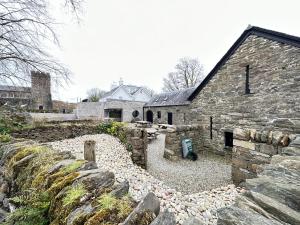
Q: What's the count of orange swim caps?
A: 0